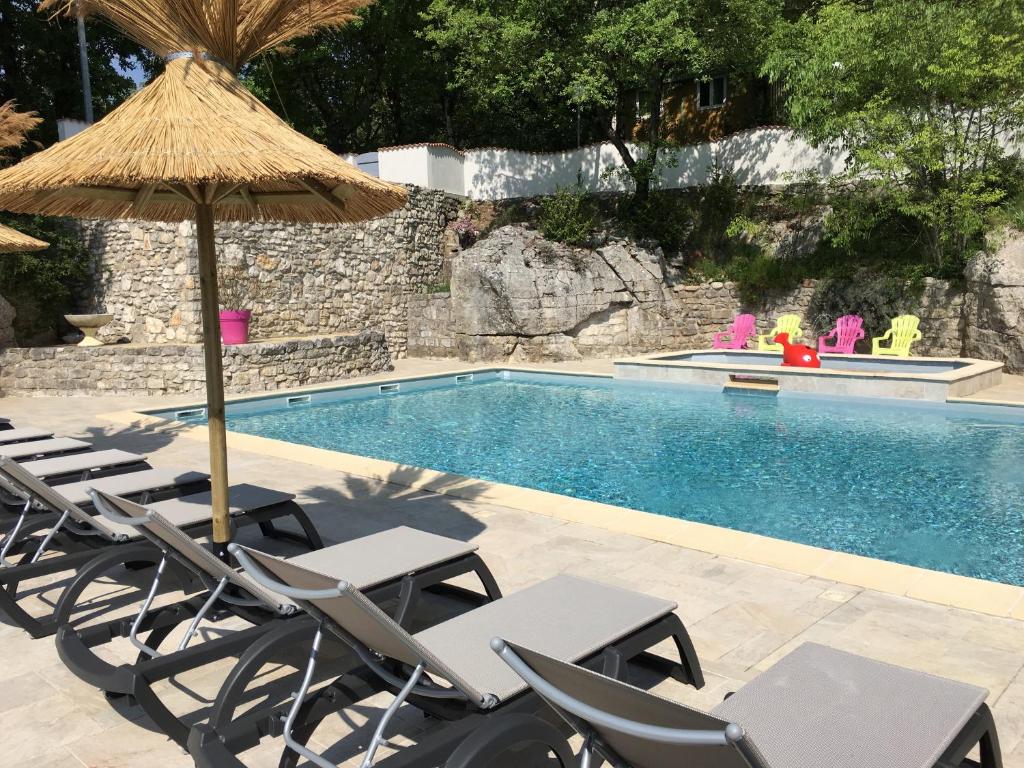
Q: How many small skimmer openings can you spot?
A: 4